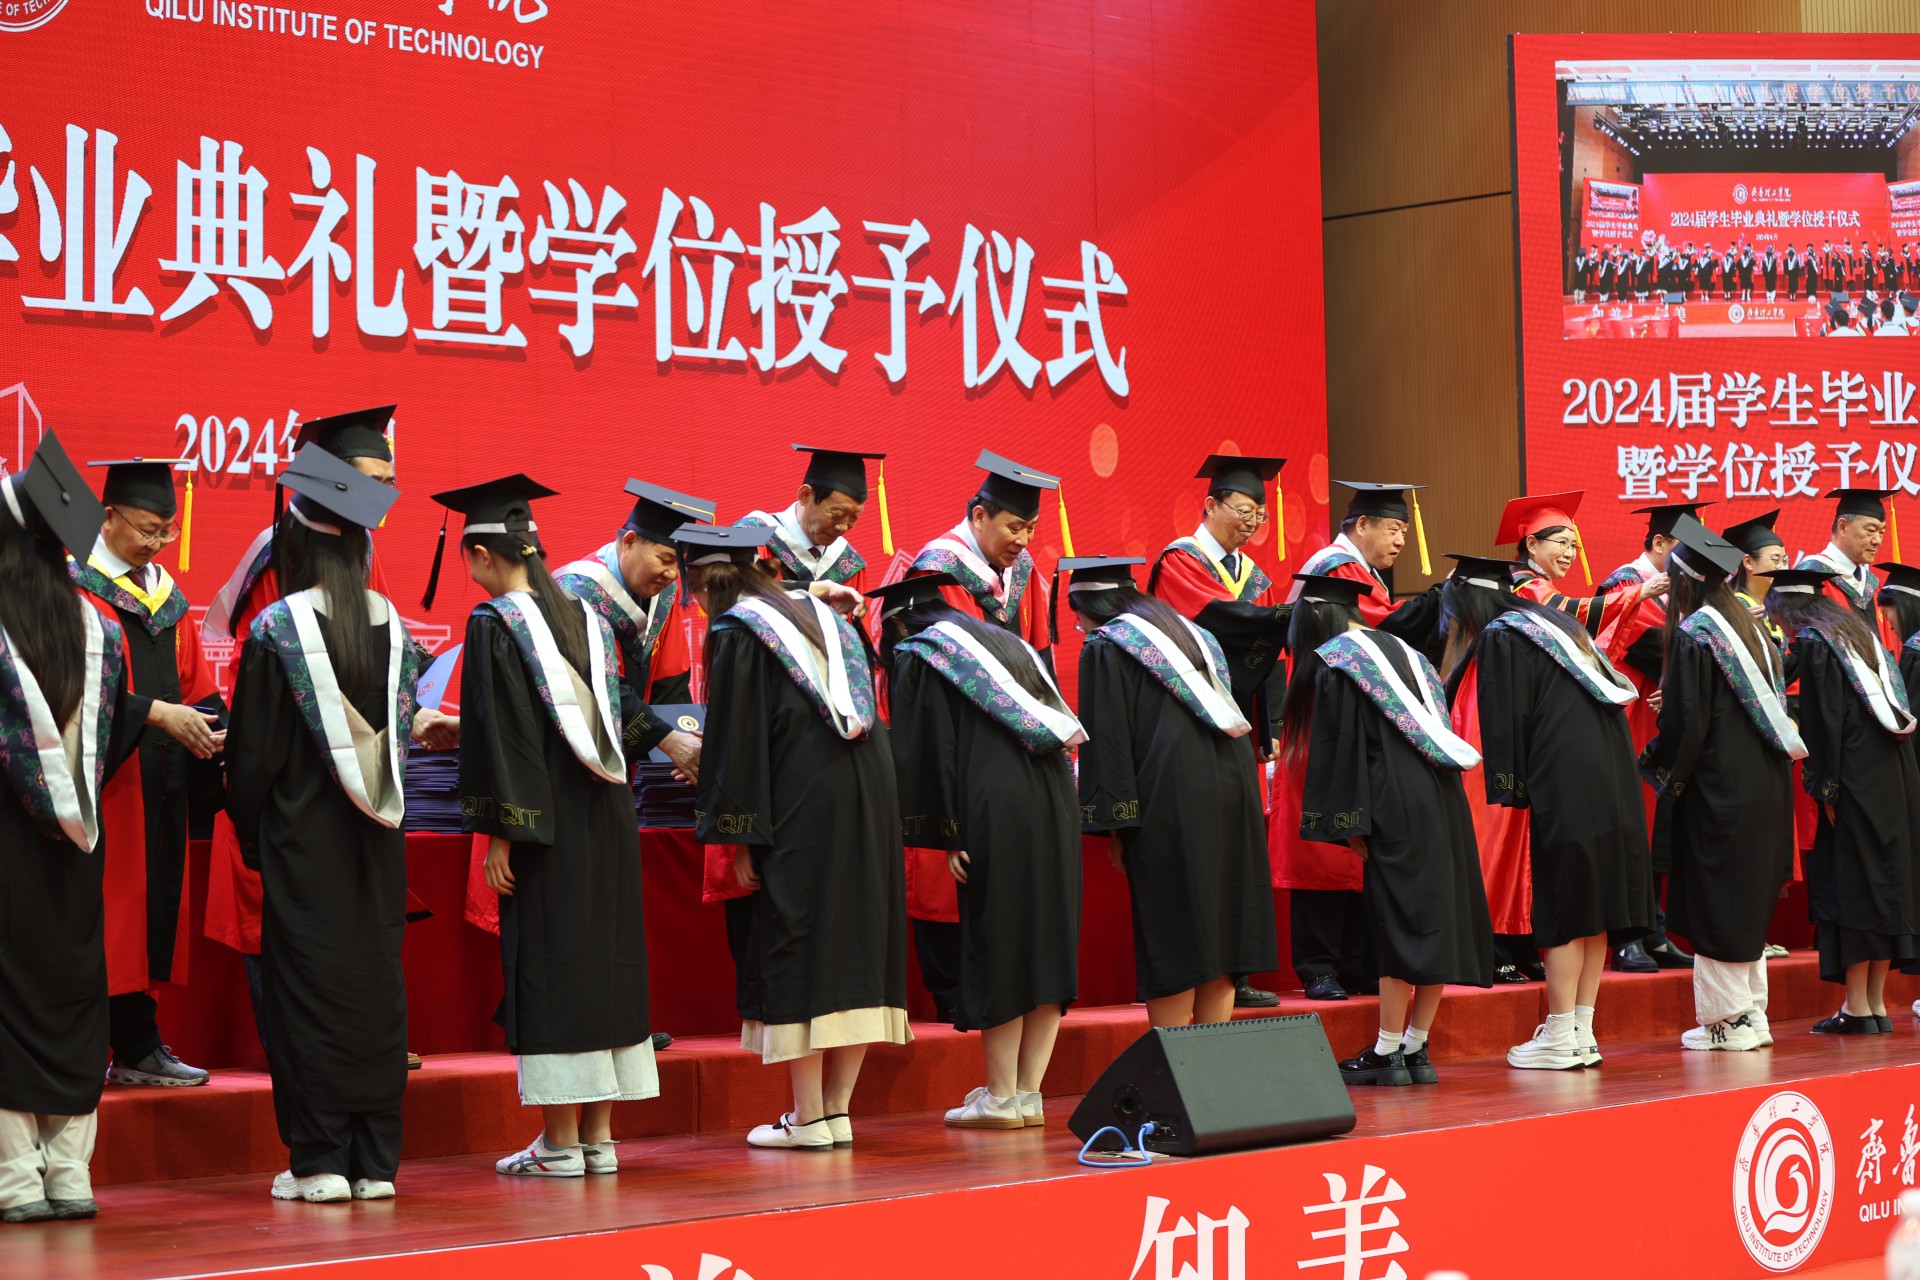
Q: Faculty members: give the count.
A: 11